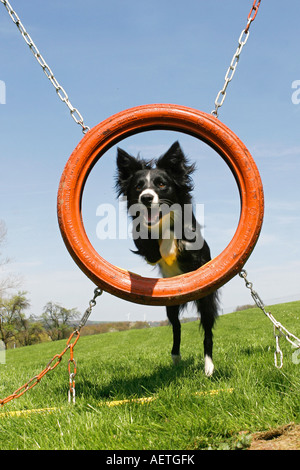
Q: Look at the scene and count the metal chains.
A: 4